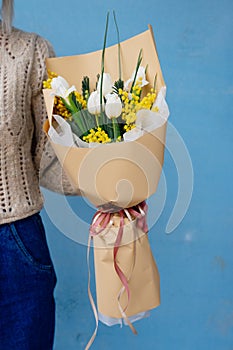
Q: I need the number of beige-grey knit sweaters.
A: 1